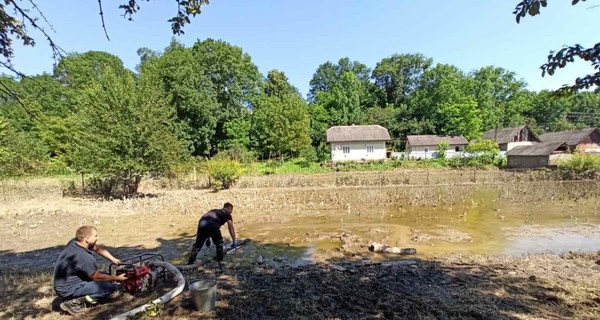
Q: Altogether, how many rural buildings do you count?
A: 5